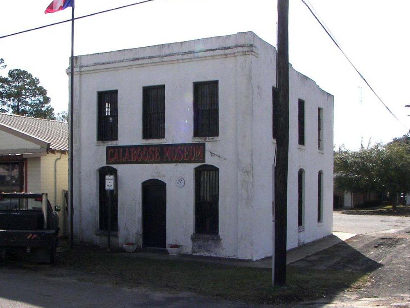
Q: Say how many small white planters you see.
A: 2